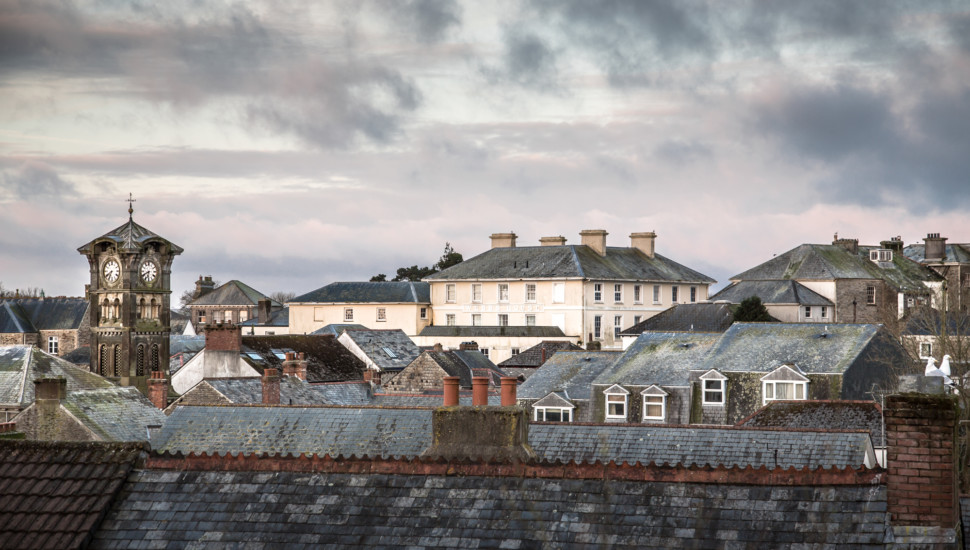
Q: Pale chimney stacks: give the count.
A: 4